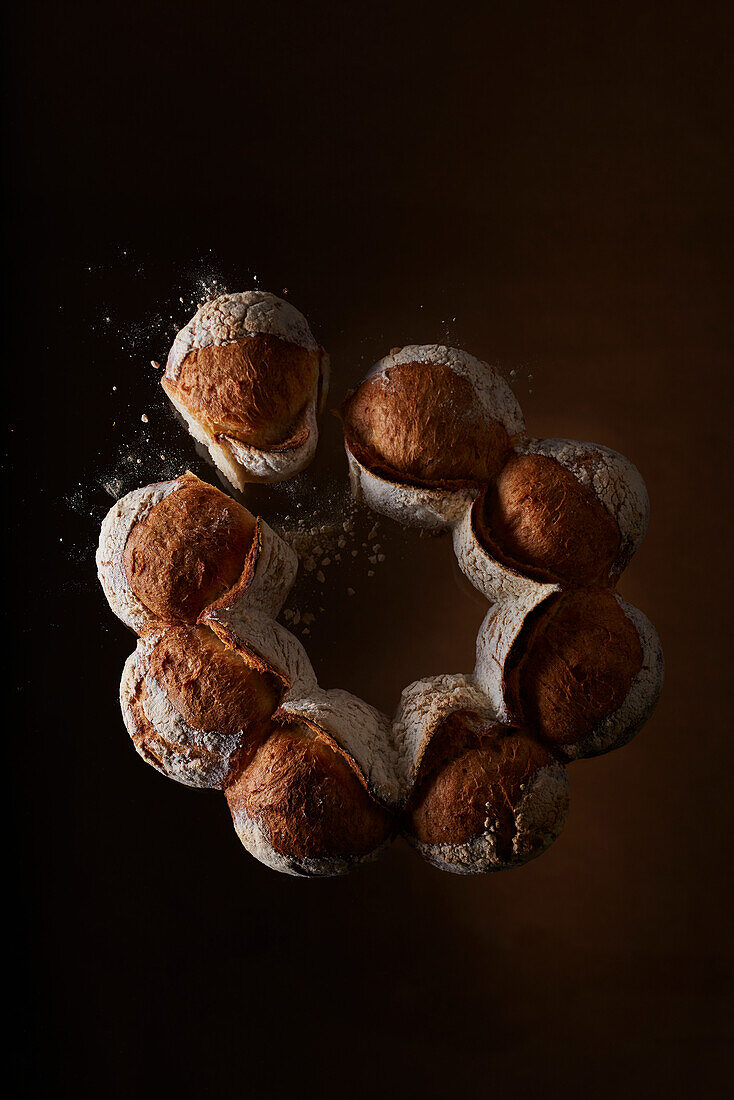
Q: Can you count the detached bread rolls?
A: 1